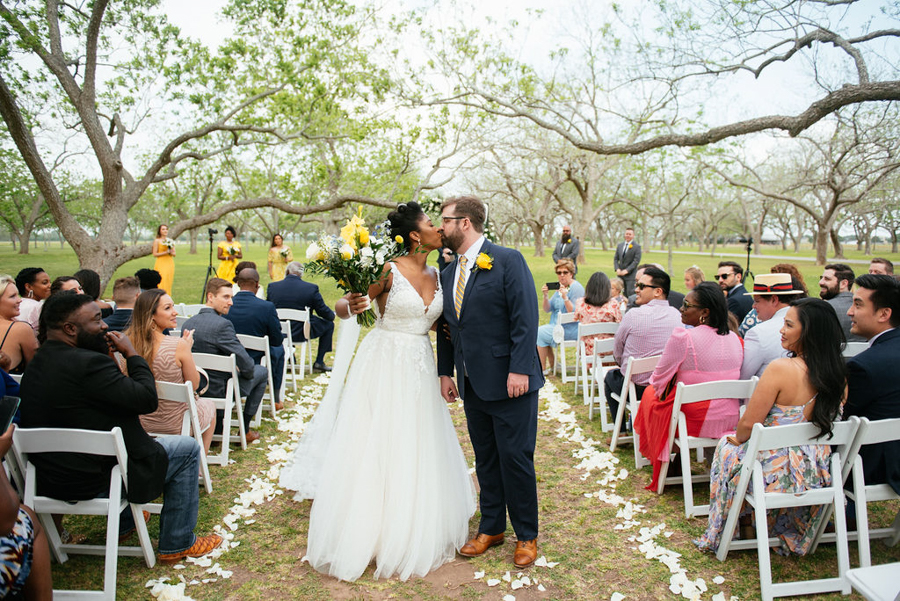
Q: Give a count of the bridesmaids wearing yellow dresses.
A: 3